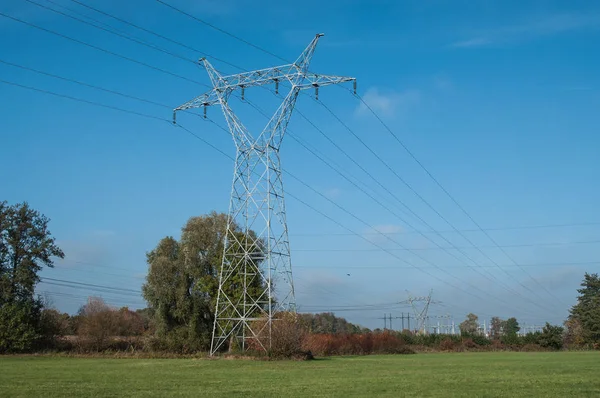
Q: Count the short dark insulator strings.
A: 6